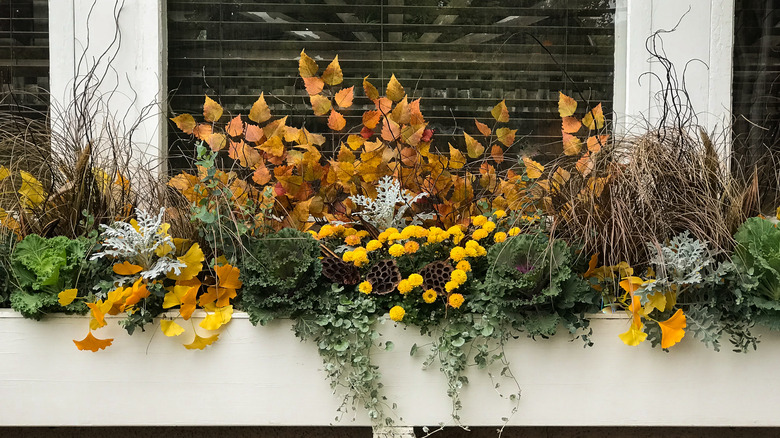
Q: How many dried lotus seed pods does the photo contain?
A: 3